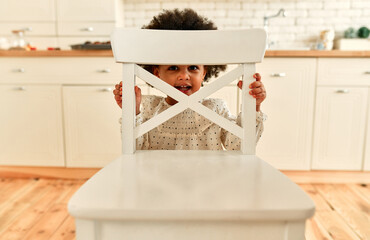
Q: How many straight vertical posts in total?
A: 2